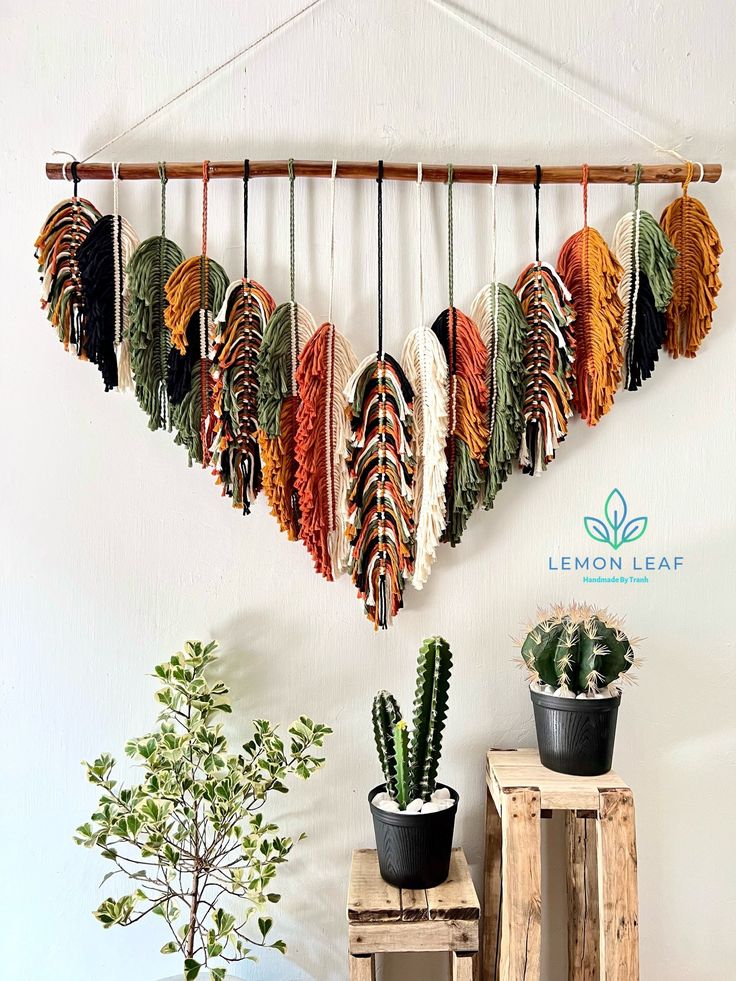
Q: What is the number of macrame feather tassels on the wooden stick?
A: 15